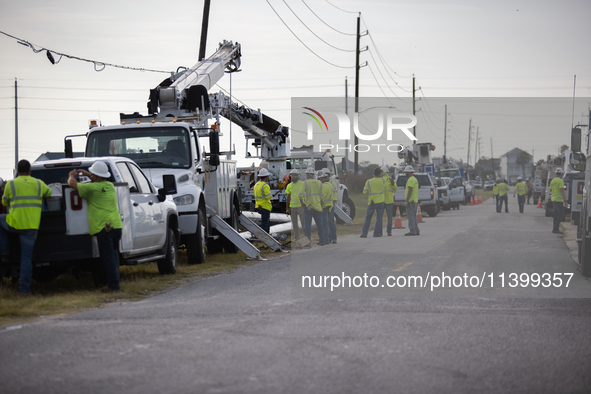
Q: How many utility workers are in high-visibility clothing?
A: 14